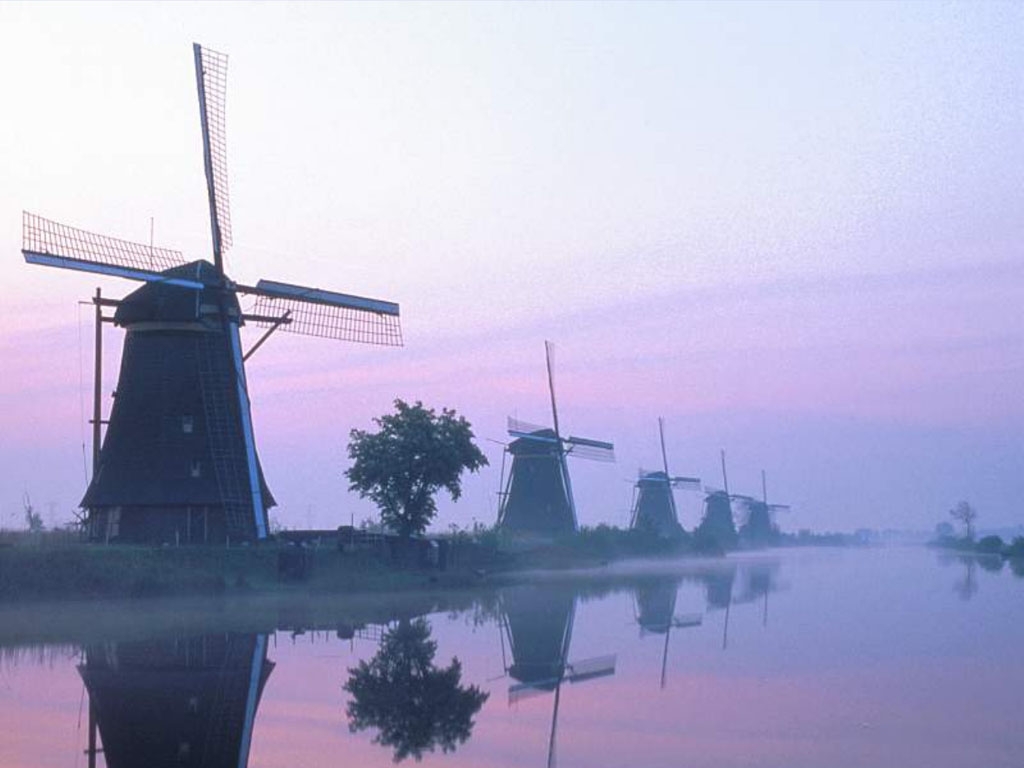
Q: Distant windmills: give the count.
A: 4